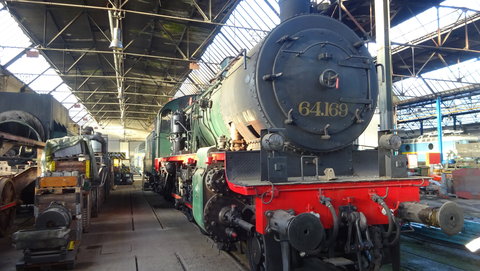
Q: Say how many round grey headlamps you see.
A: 2